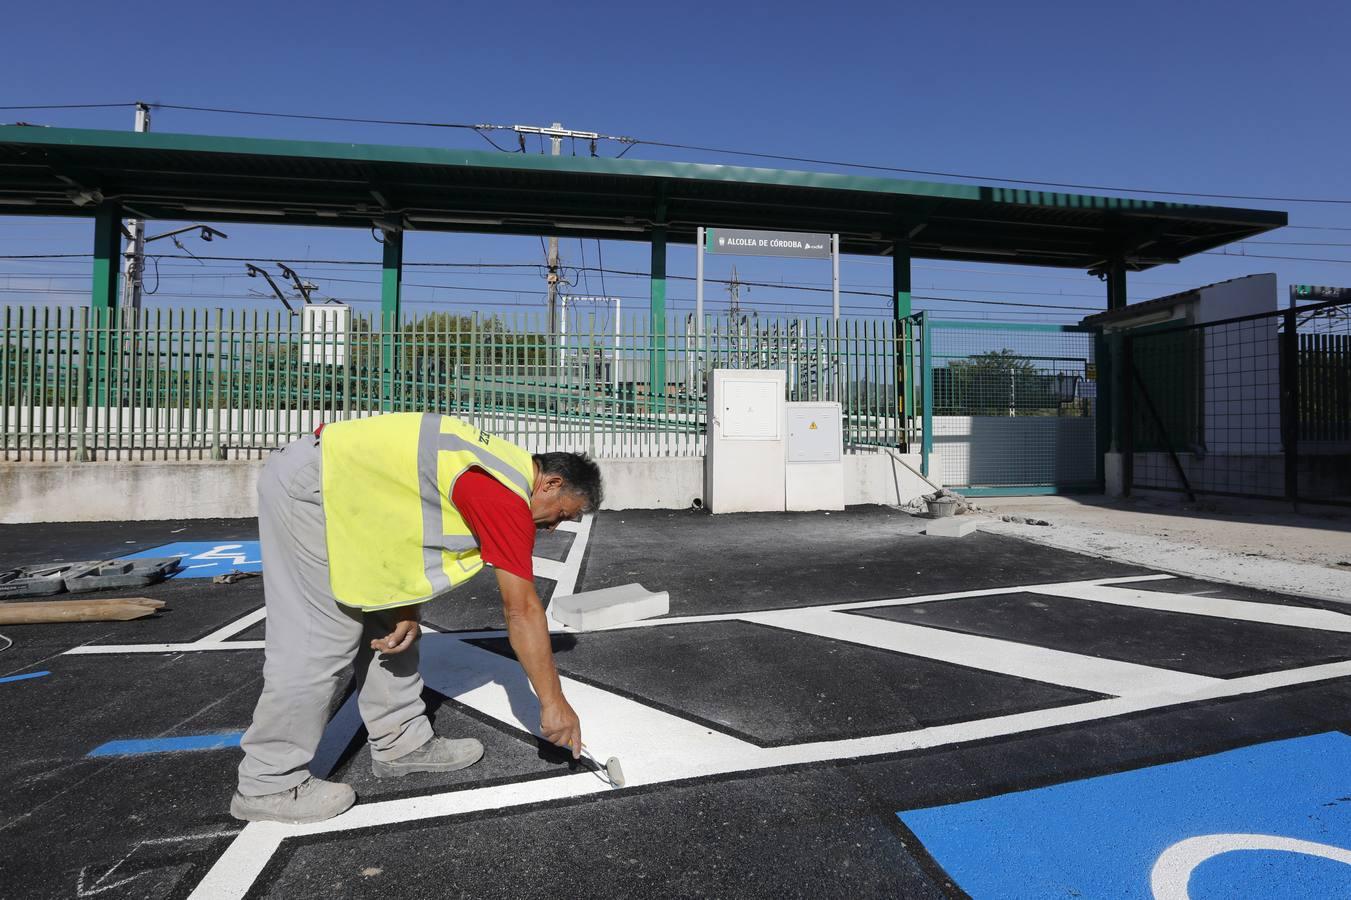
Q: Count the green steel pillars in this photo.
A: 5